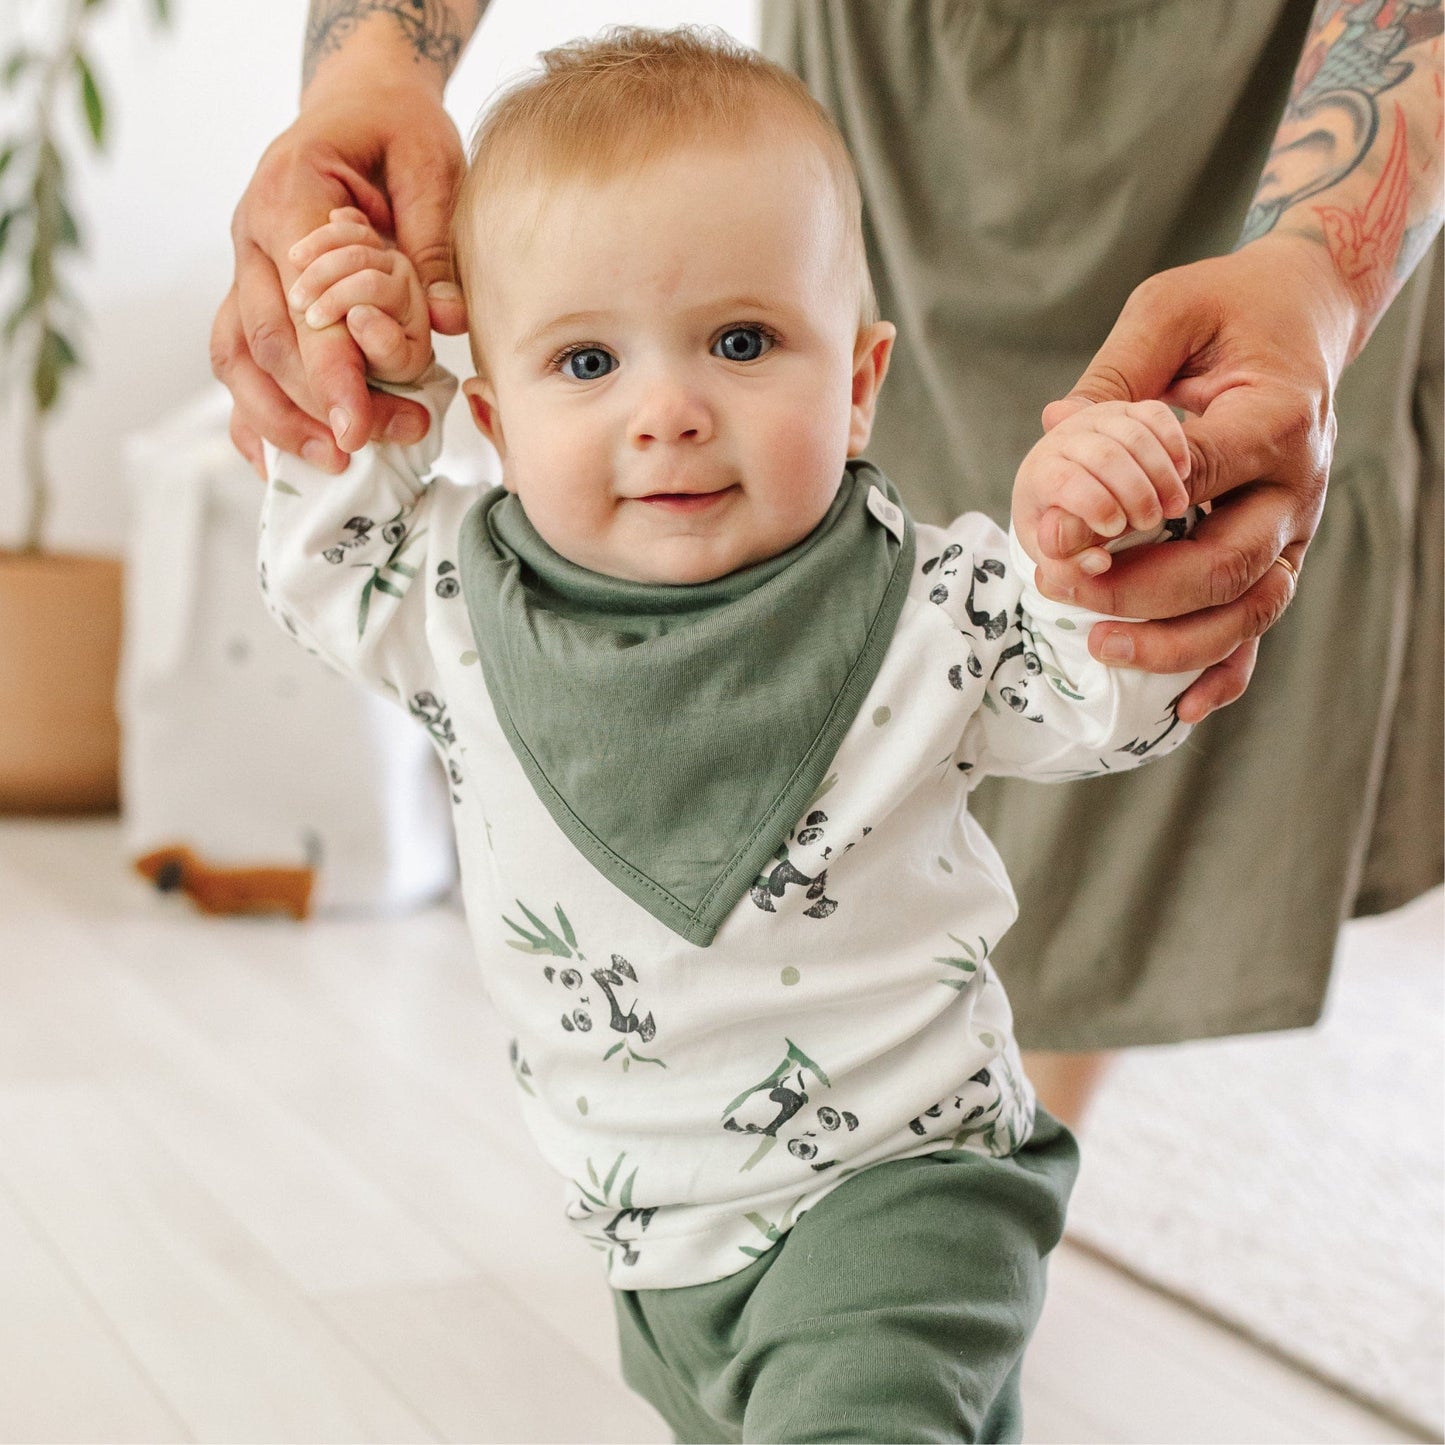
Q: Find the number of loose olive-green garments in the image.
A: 1